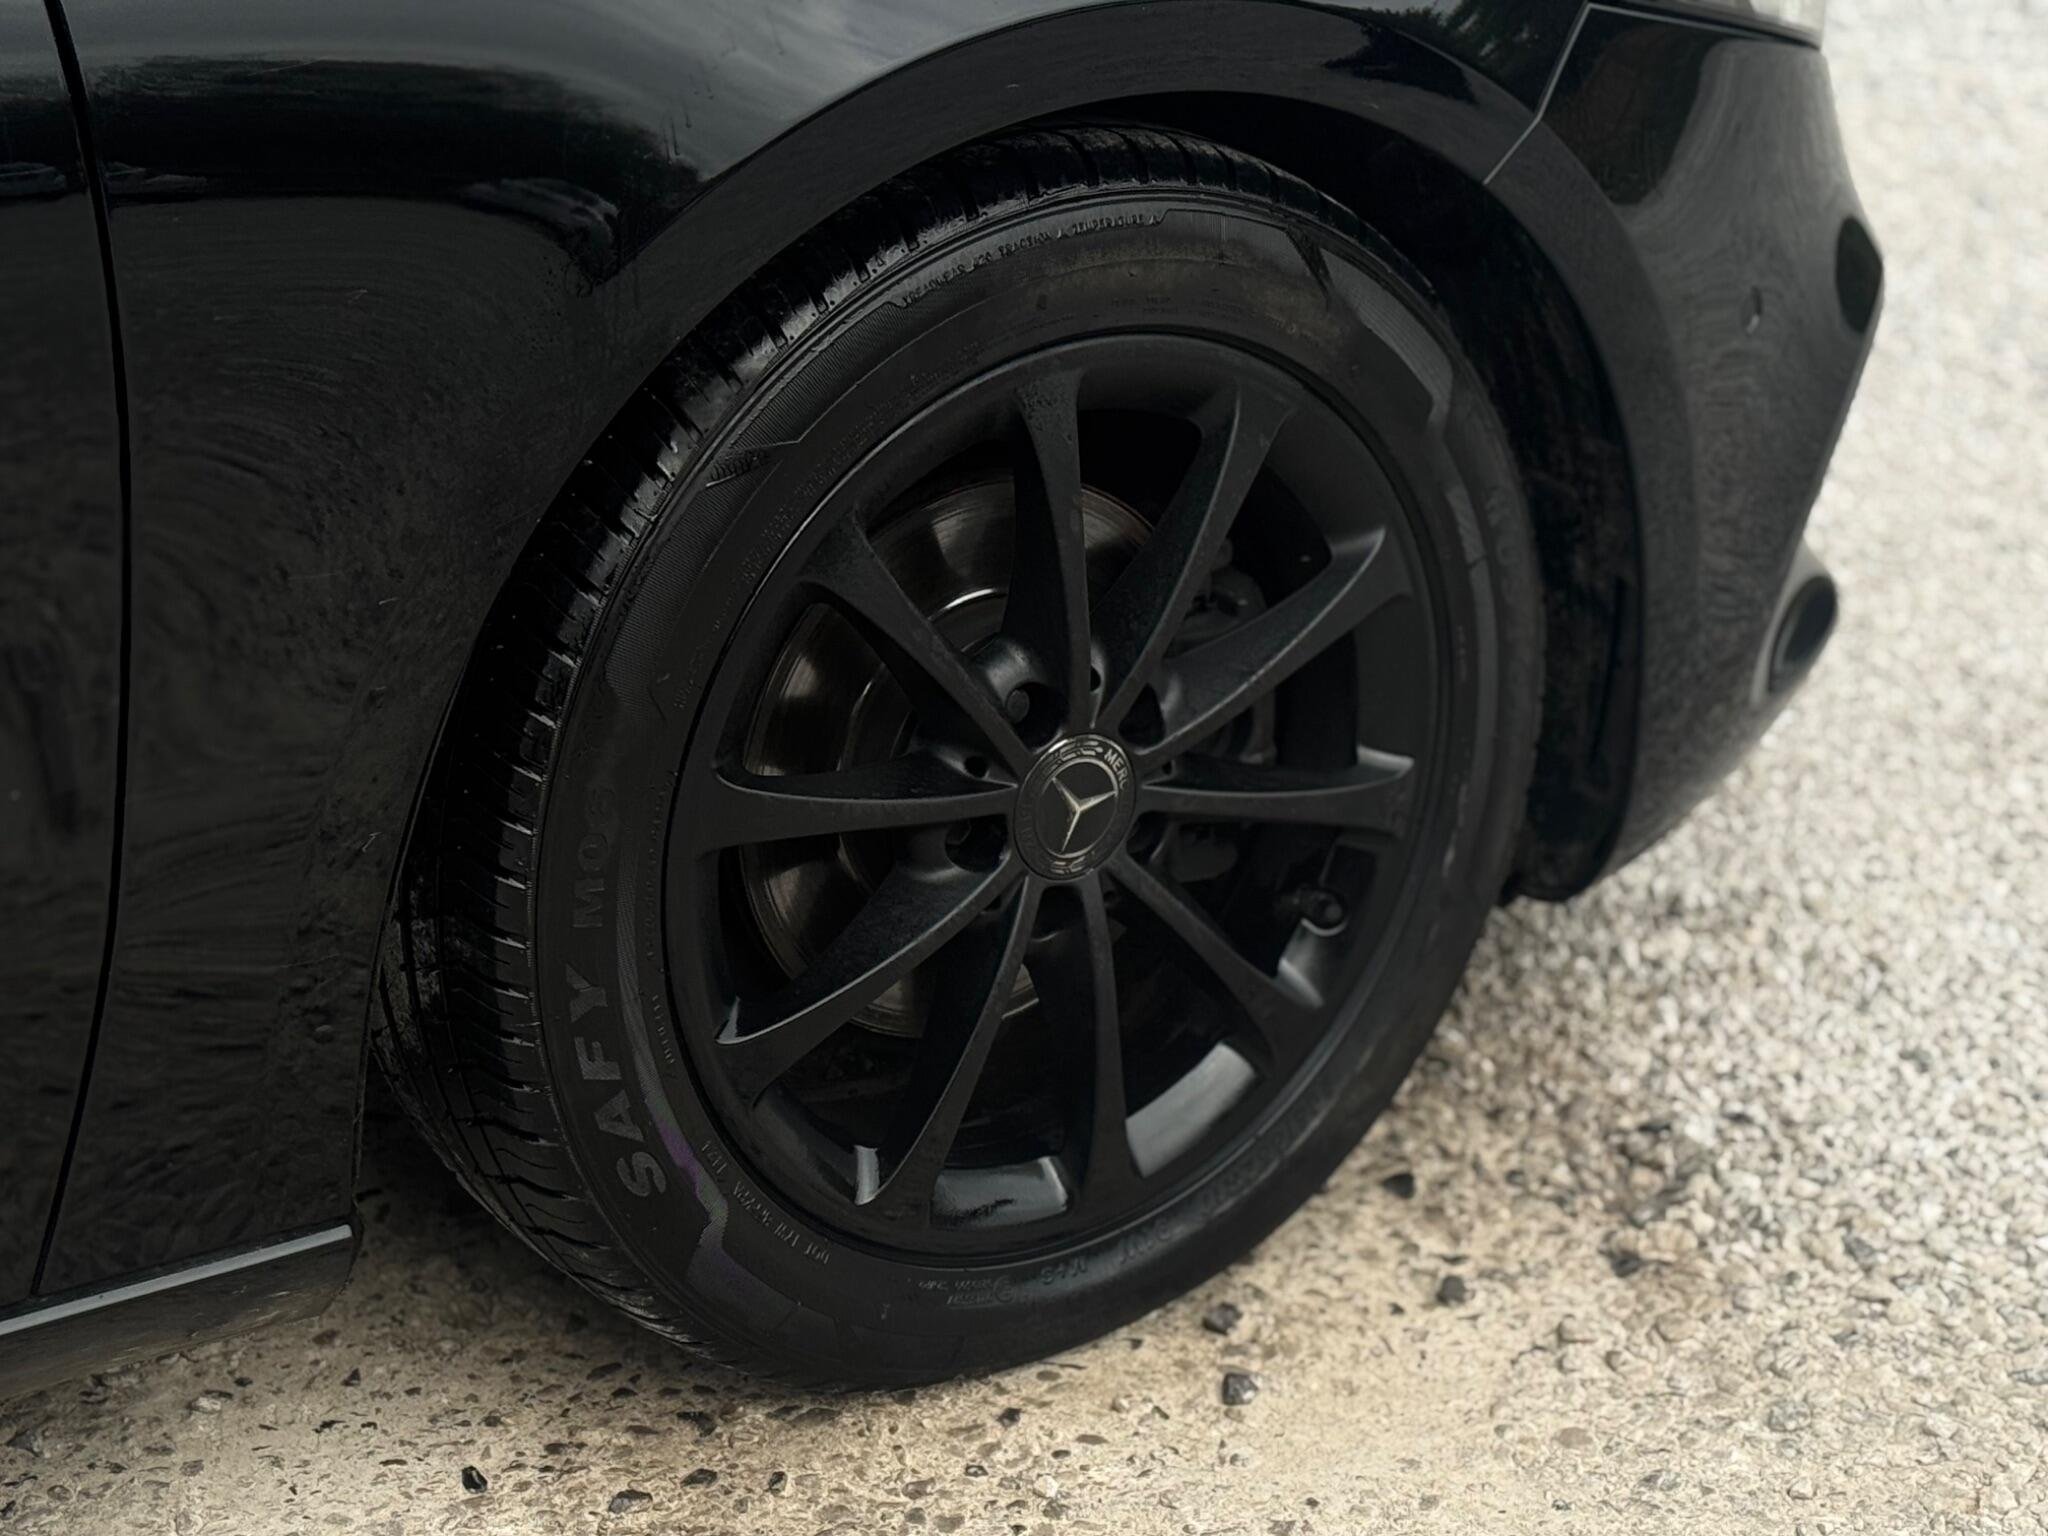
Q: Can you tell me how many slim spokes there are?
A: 10